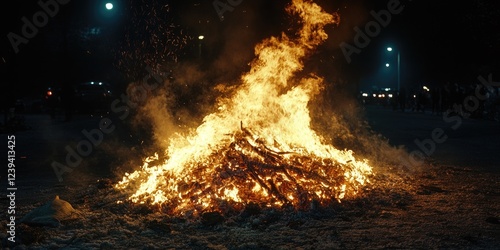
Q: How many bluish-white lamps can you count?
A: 3